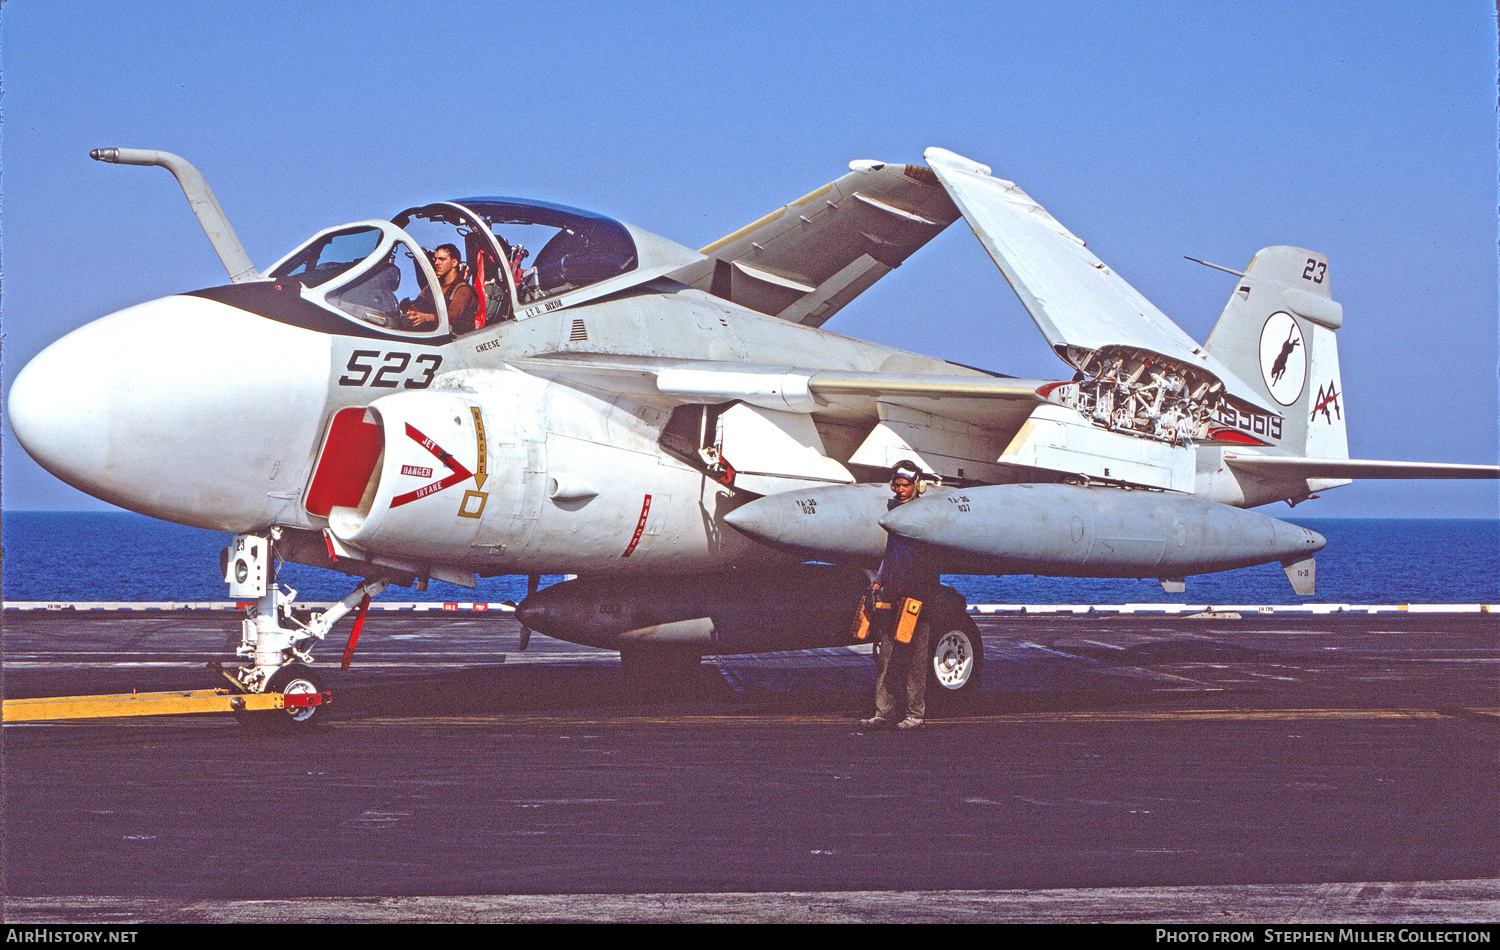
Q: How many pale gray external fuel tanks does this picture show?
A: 2